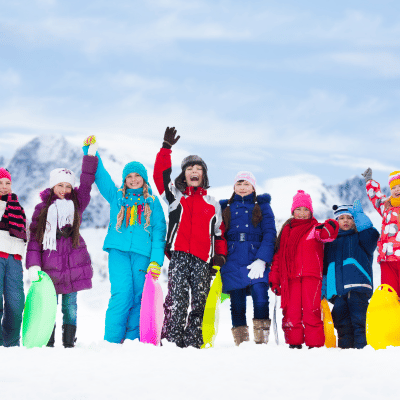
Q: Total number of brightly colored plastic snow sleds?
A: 5